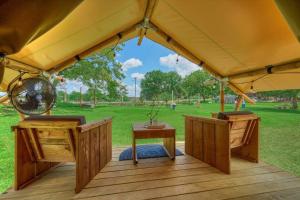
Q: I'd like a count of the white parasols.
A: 0